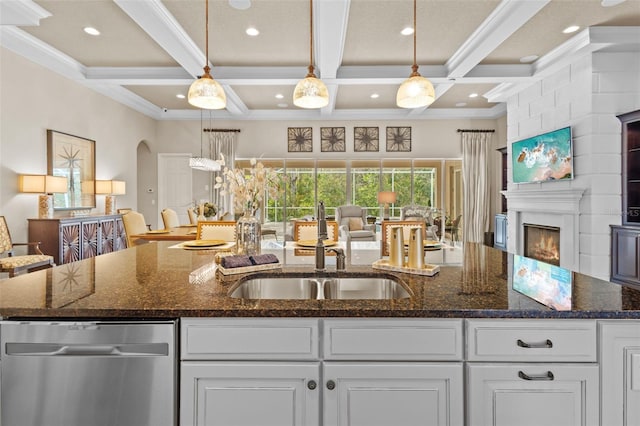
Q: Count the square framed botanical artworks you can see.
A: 4